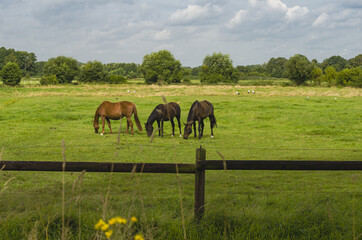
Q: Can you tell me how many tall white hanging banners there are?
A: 0